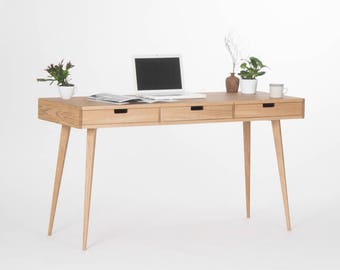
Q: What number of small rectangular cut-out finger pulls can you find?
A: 3